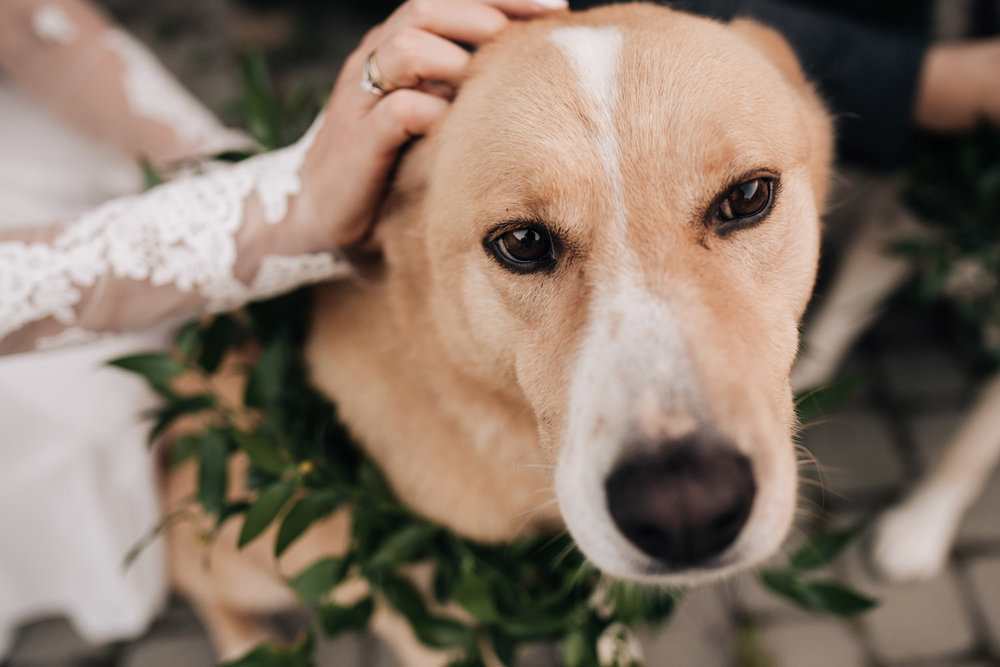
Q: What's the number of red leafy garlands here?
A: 0